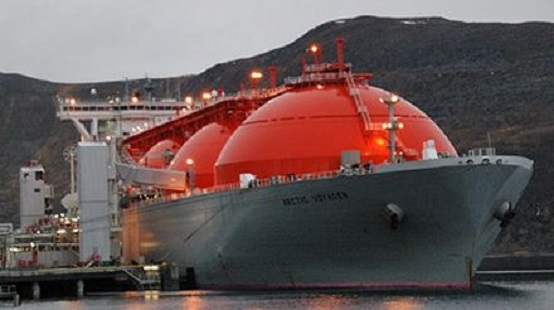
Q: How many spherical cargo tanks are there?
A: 3